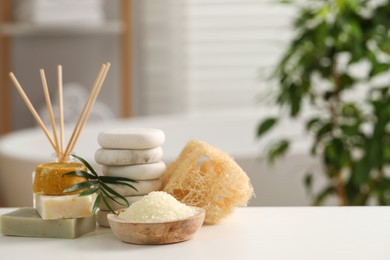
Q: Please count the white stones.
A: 6